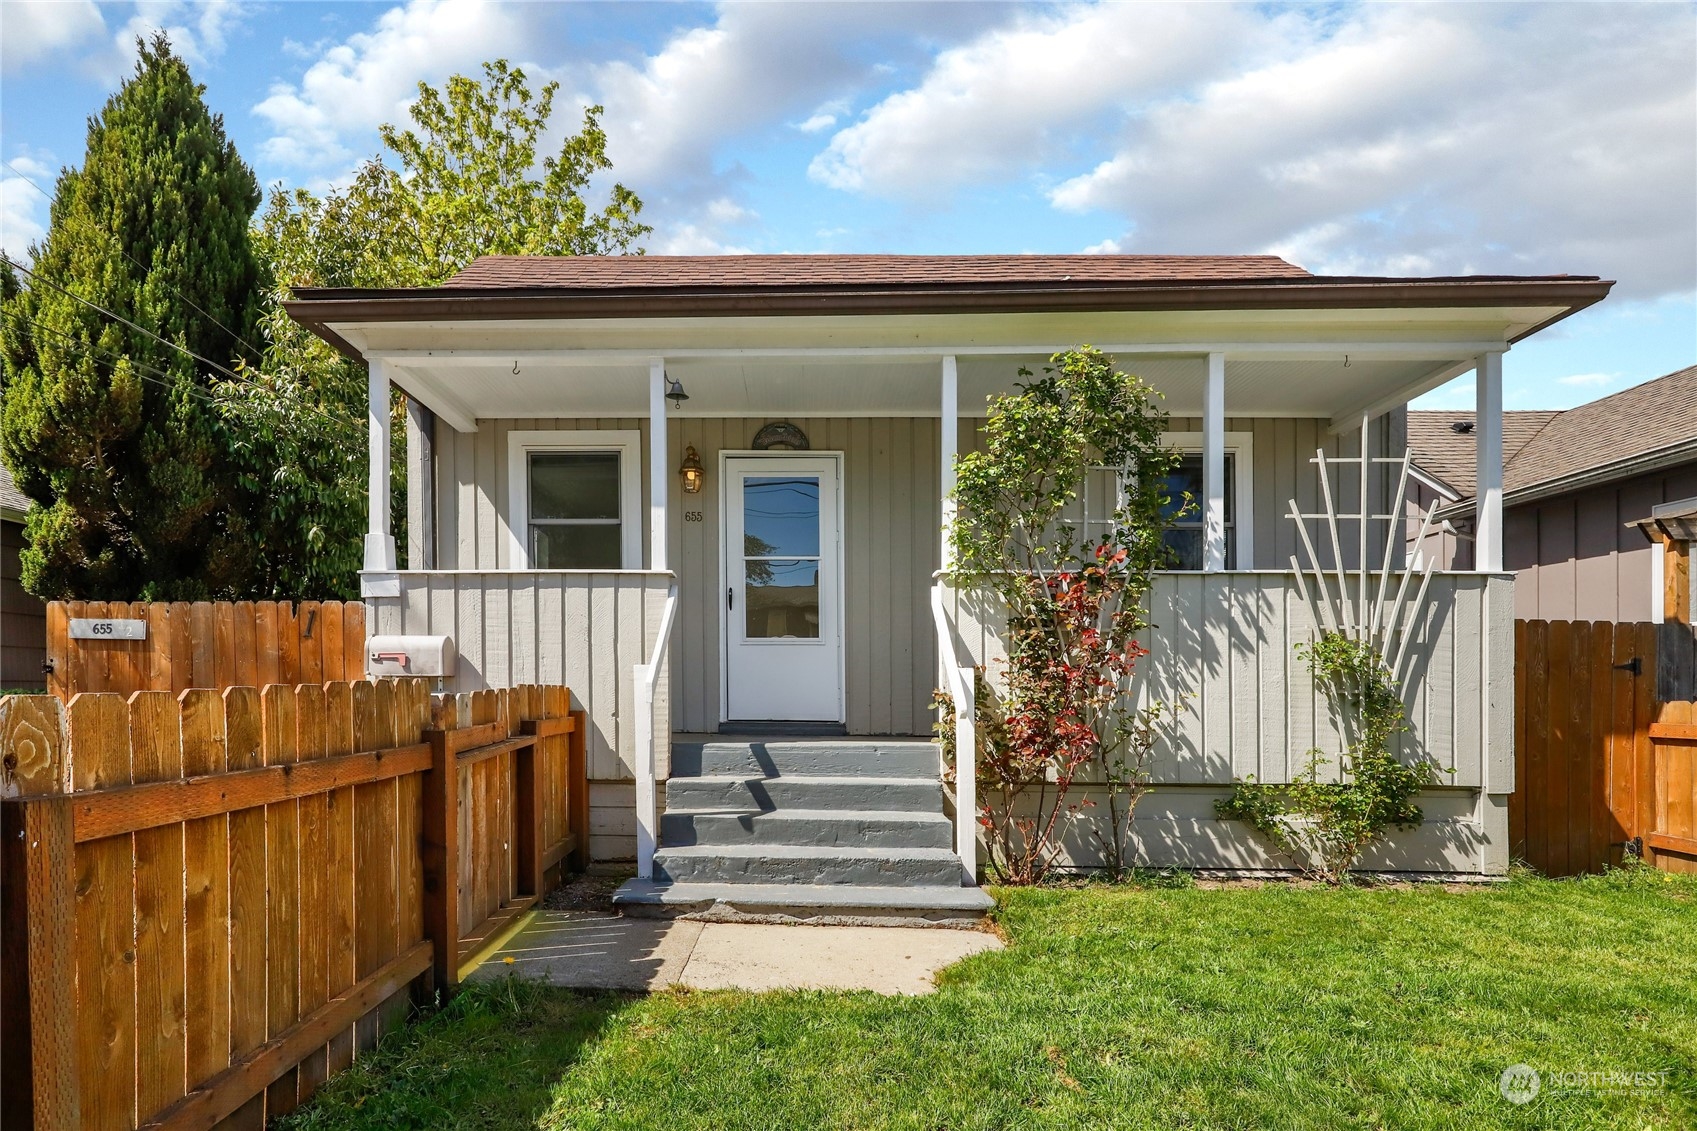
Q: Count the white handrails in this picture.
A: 2